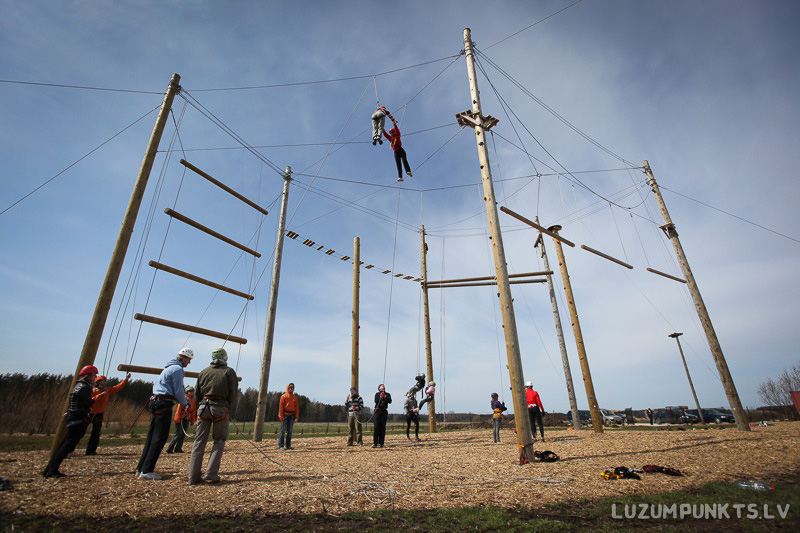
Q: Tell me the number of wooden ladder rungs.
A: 5